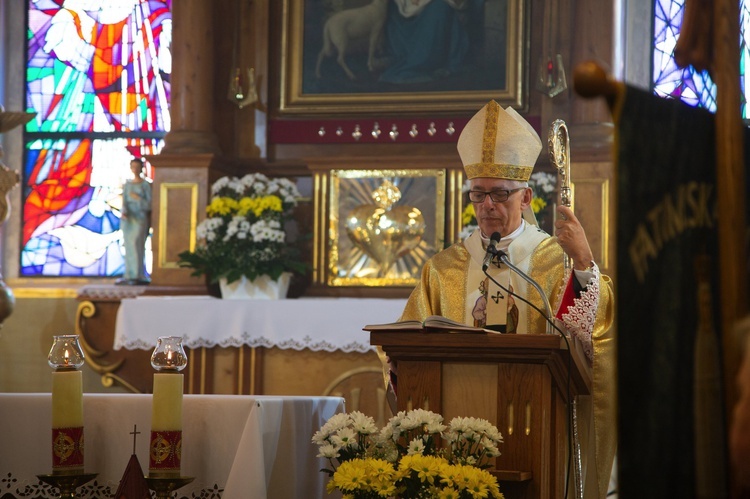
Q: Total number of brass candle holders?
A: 2